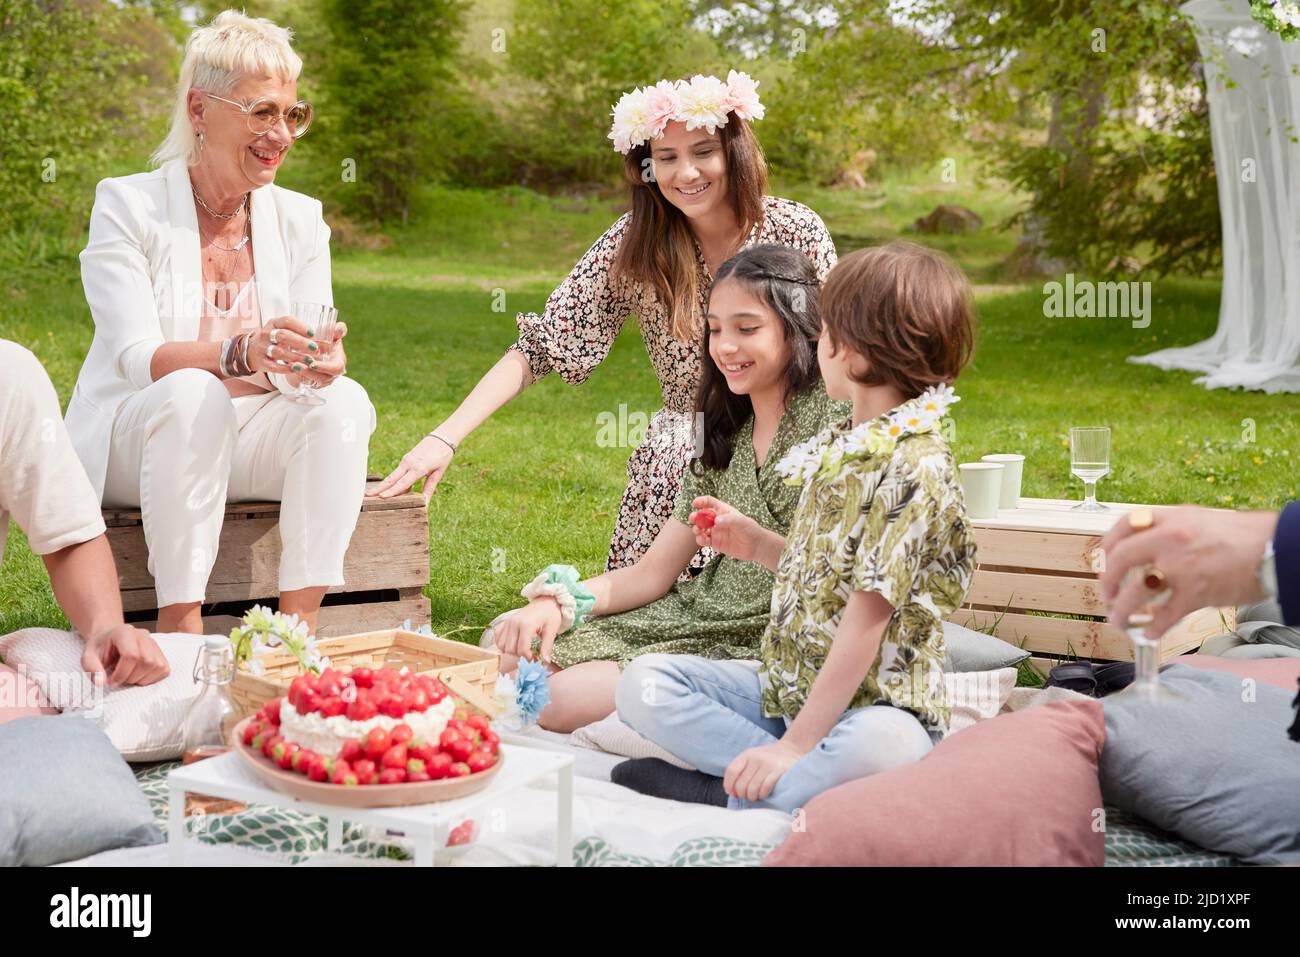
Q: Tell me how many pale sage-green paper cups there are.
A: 2